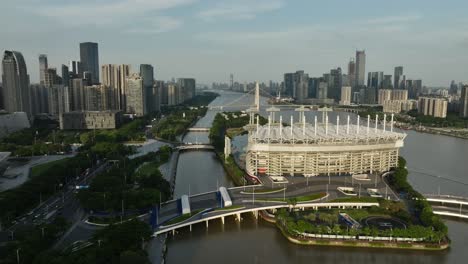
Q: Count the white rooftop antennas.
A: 14